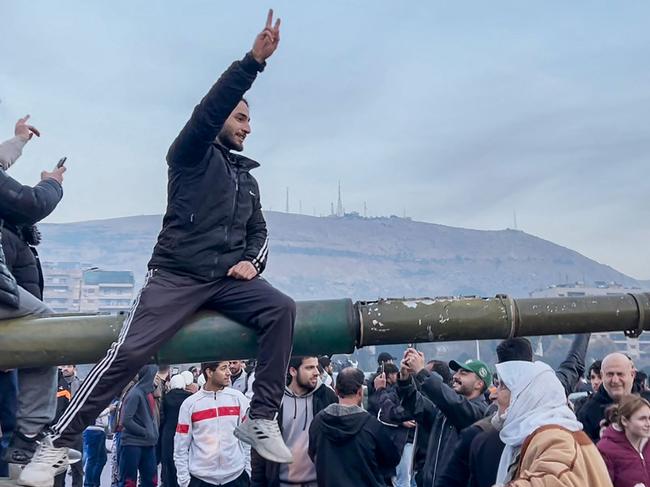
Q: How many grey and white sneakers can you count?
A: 2